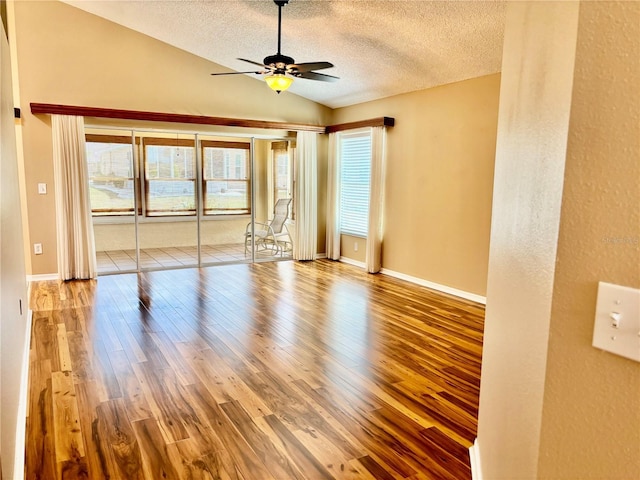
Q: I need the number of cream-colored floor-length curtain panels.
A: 4